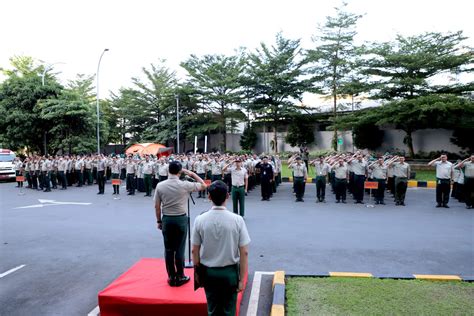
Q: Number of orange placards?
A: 4